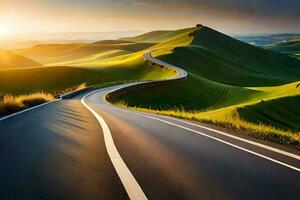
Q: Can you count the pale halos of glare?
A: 1